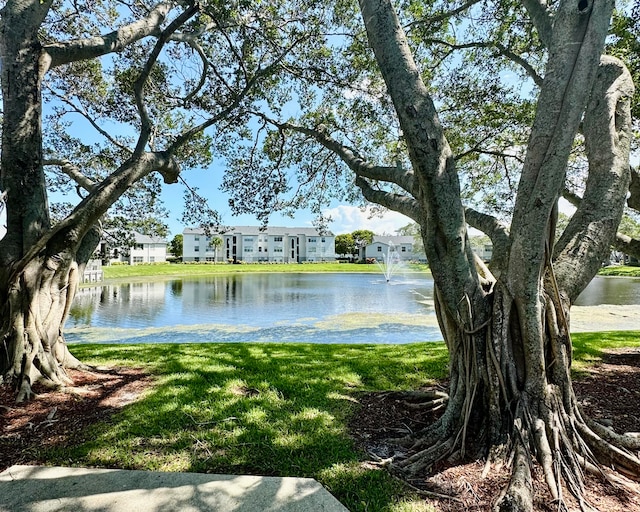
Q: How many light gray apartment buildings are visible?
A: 3